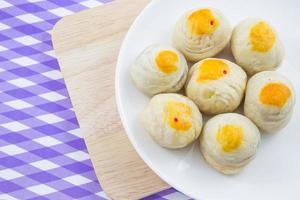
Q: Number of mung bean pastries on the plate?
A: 7